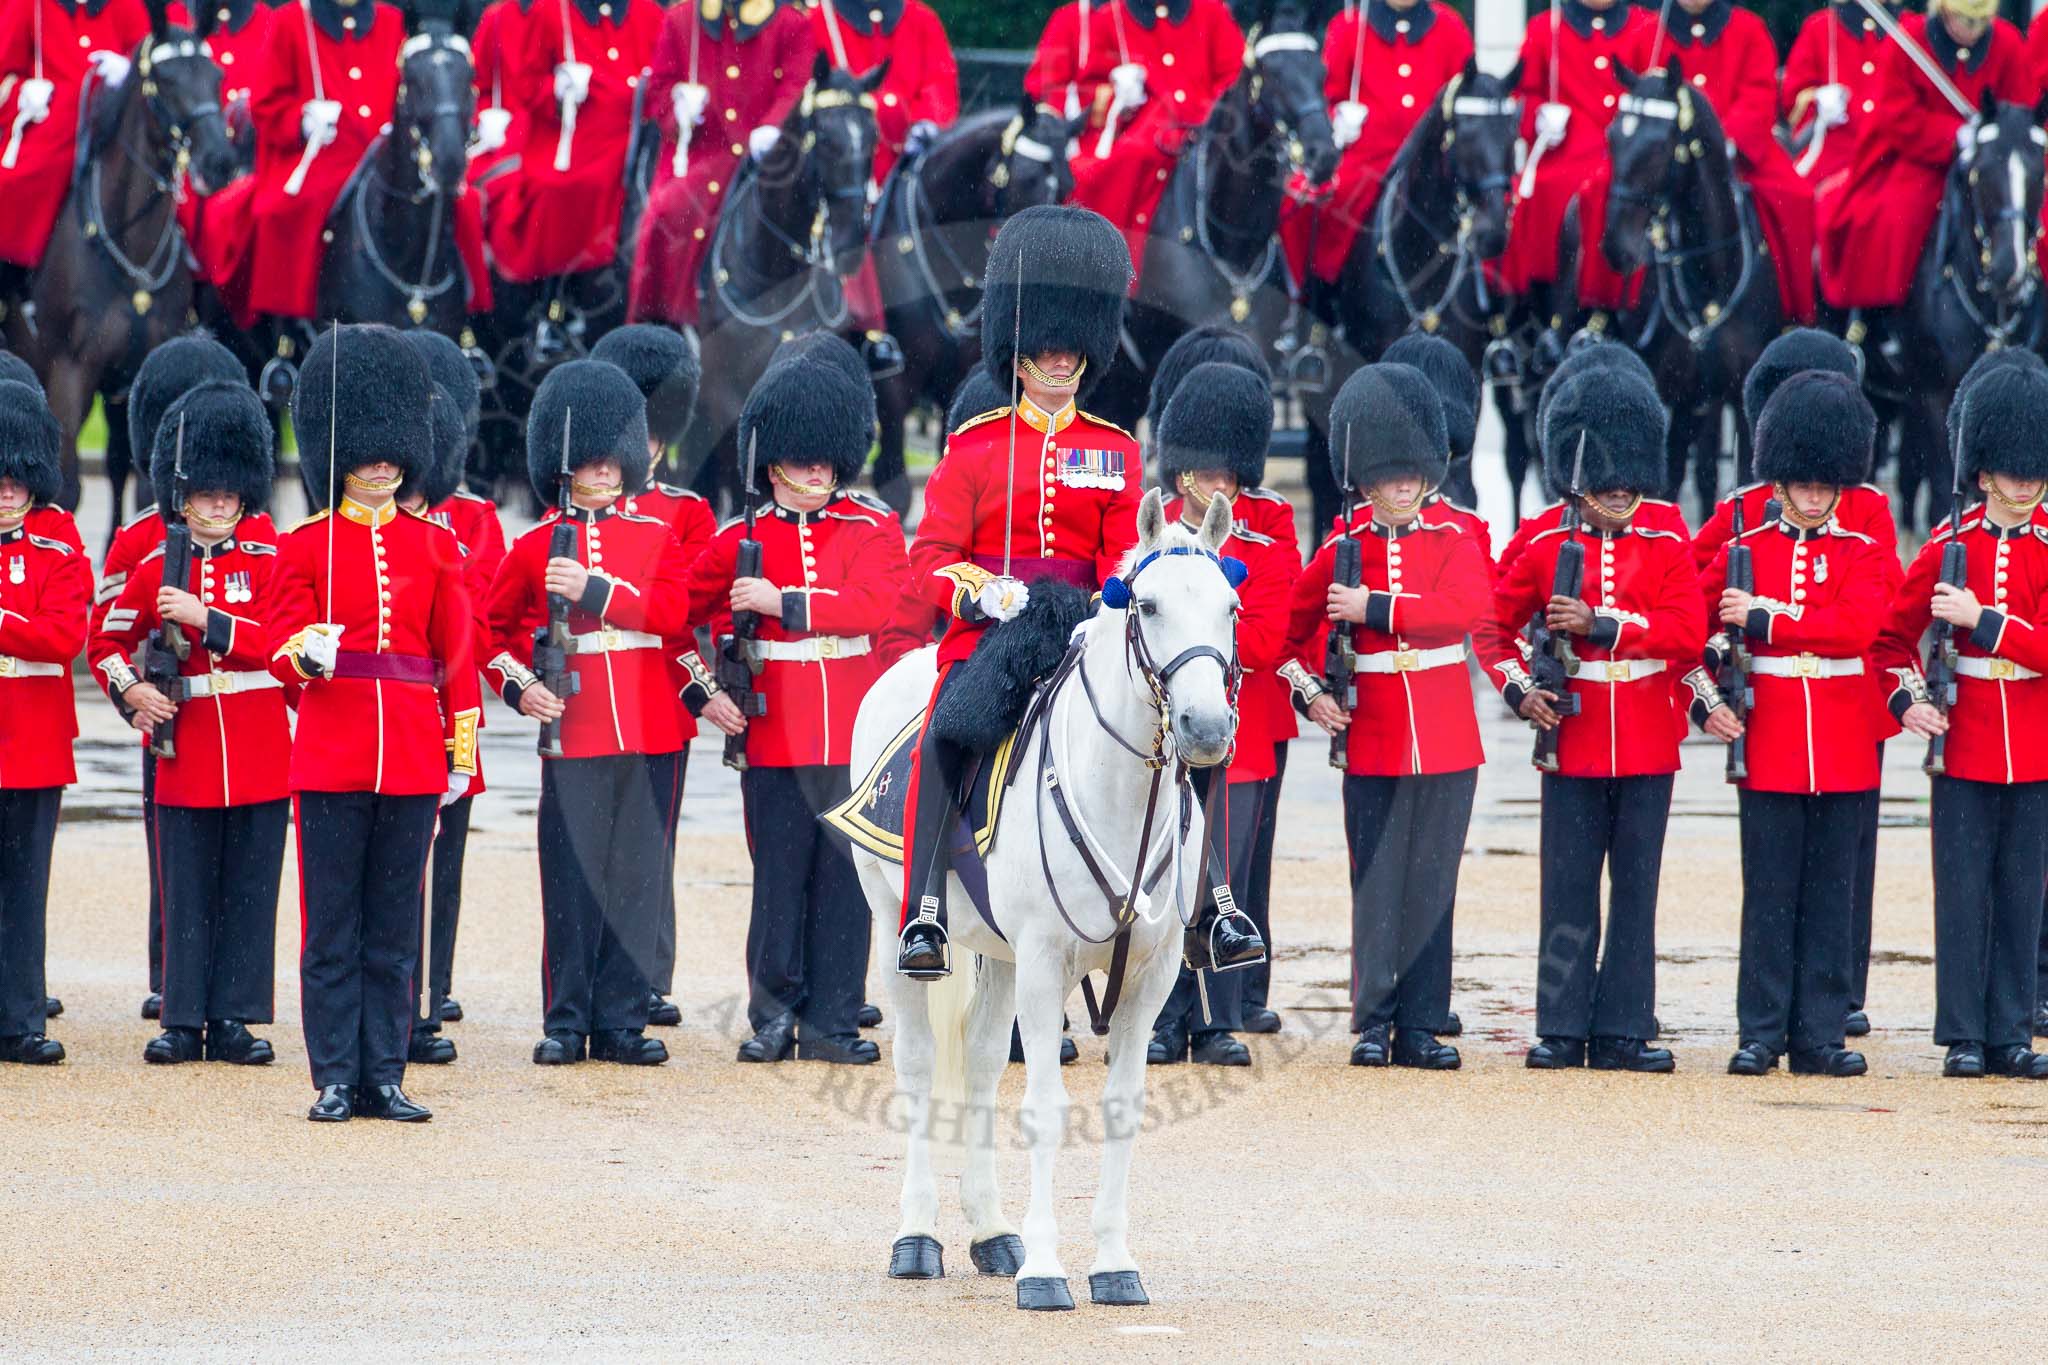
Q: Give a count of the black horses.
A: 8